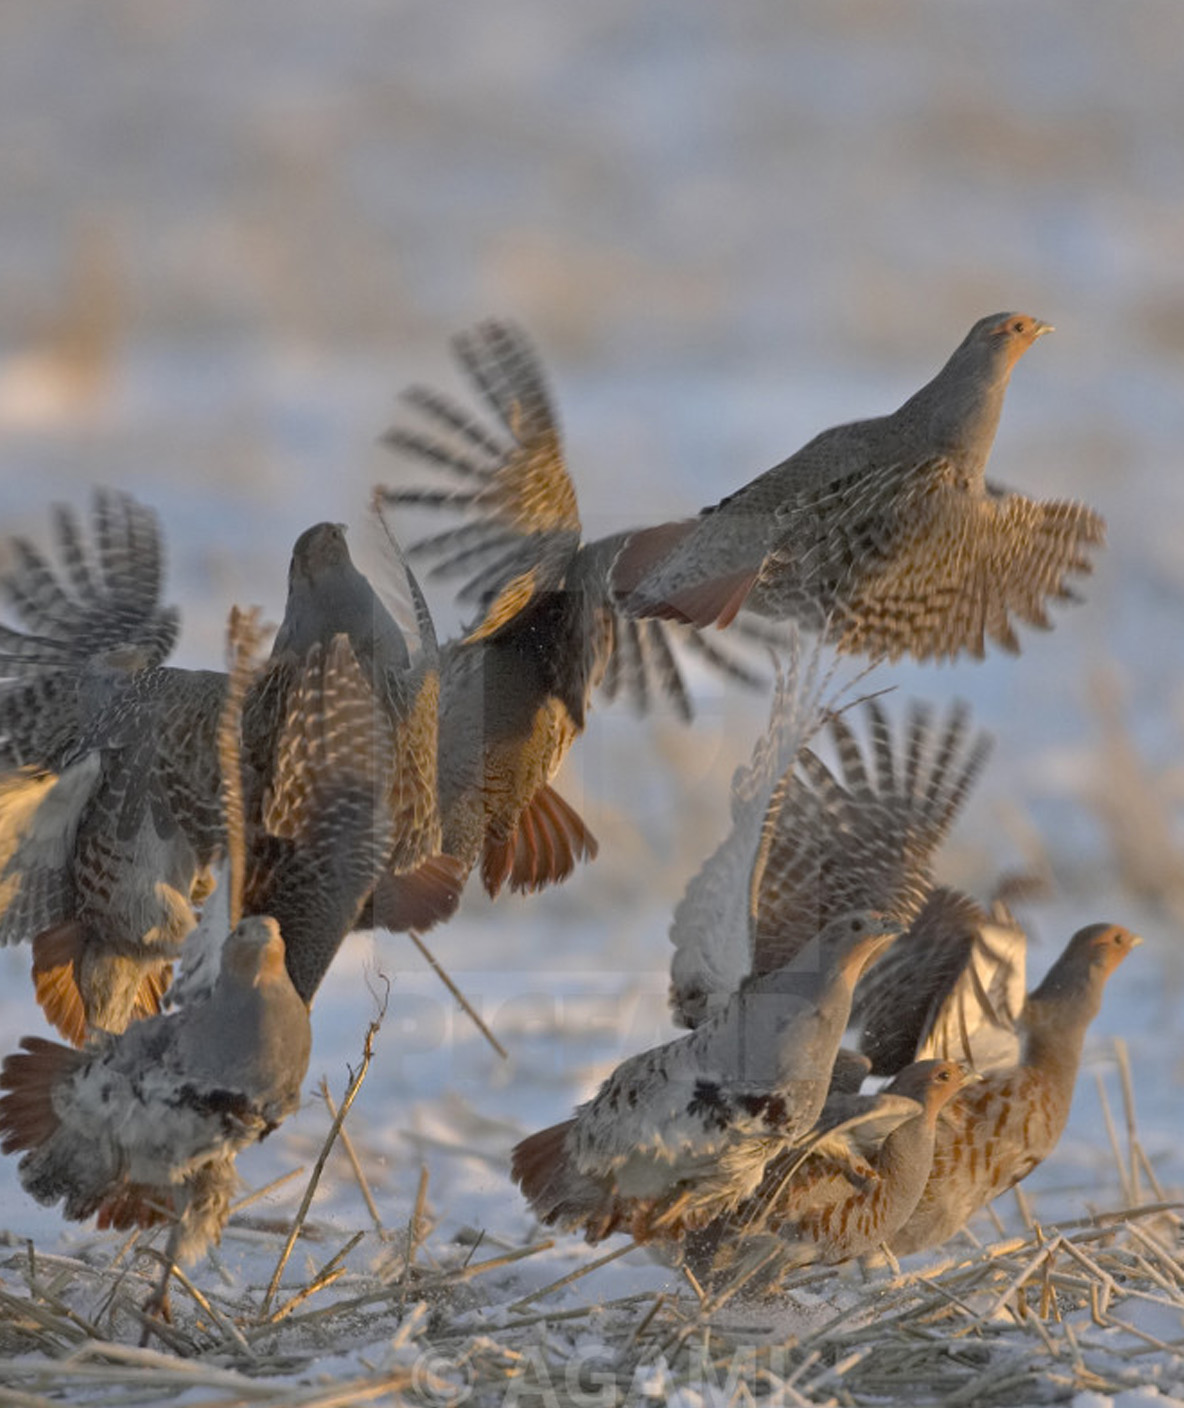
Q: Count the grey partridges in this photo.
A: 8